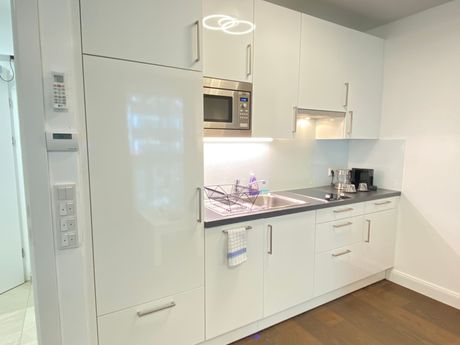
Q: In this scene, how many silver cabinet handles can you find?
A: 14